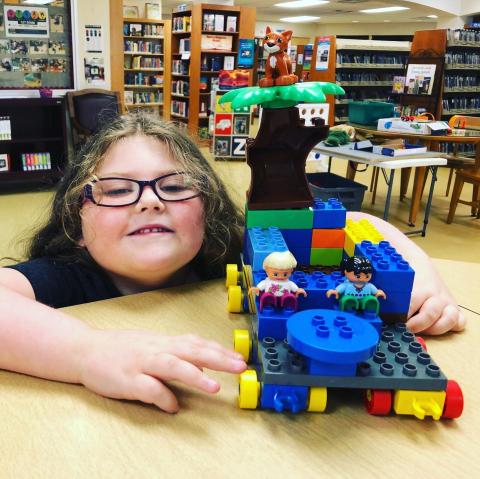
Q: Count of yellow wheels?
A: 5